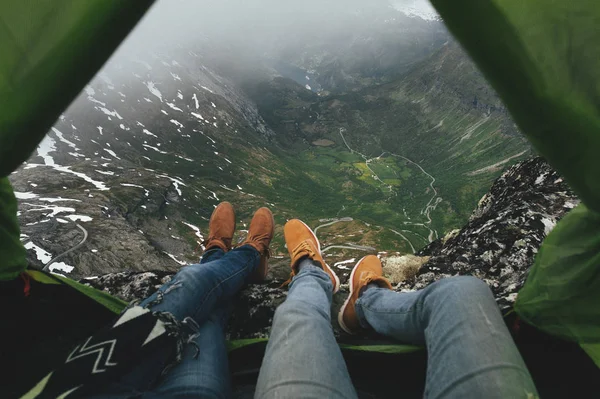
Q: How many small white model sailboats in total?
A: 0